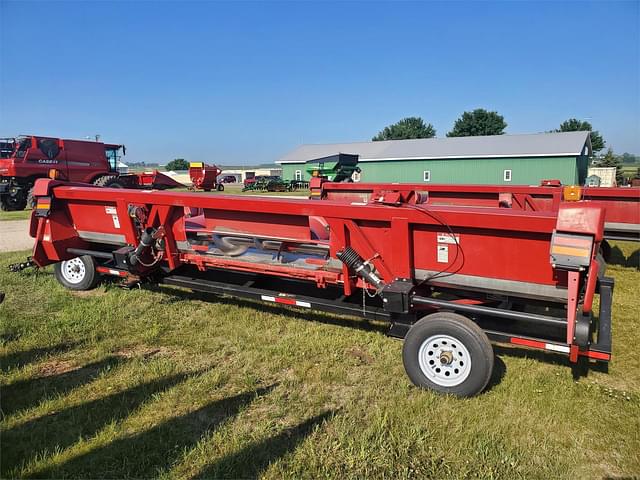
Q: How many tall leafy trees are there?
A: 3